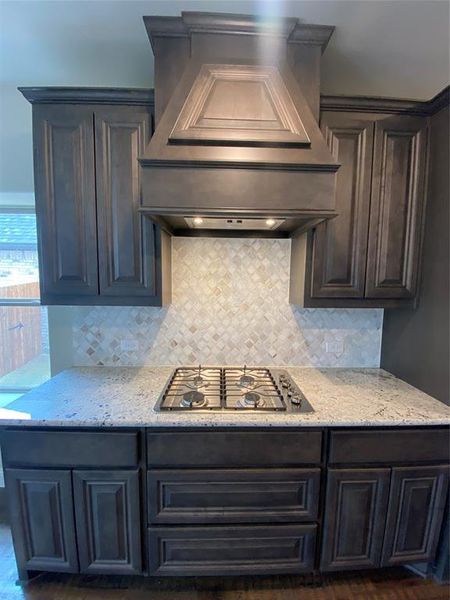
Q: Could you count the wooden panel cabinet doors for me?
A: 8